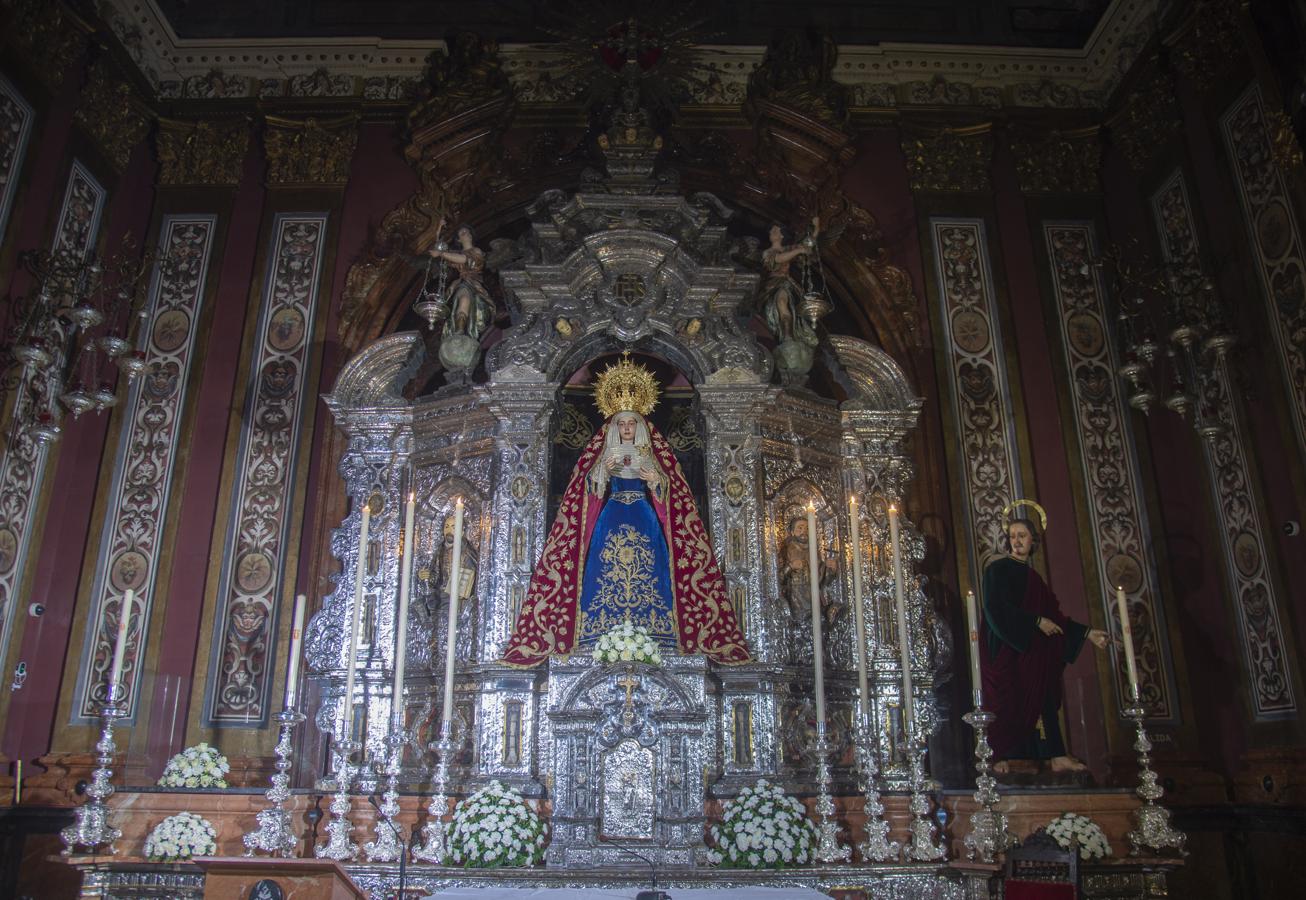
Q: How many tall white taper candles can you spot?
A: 10